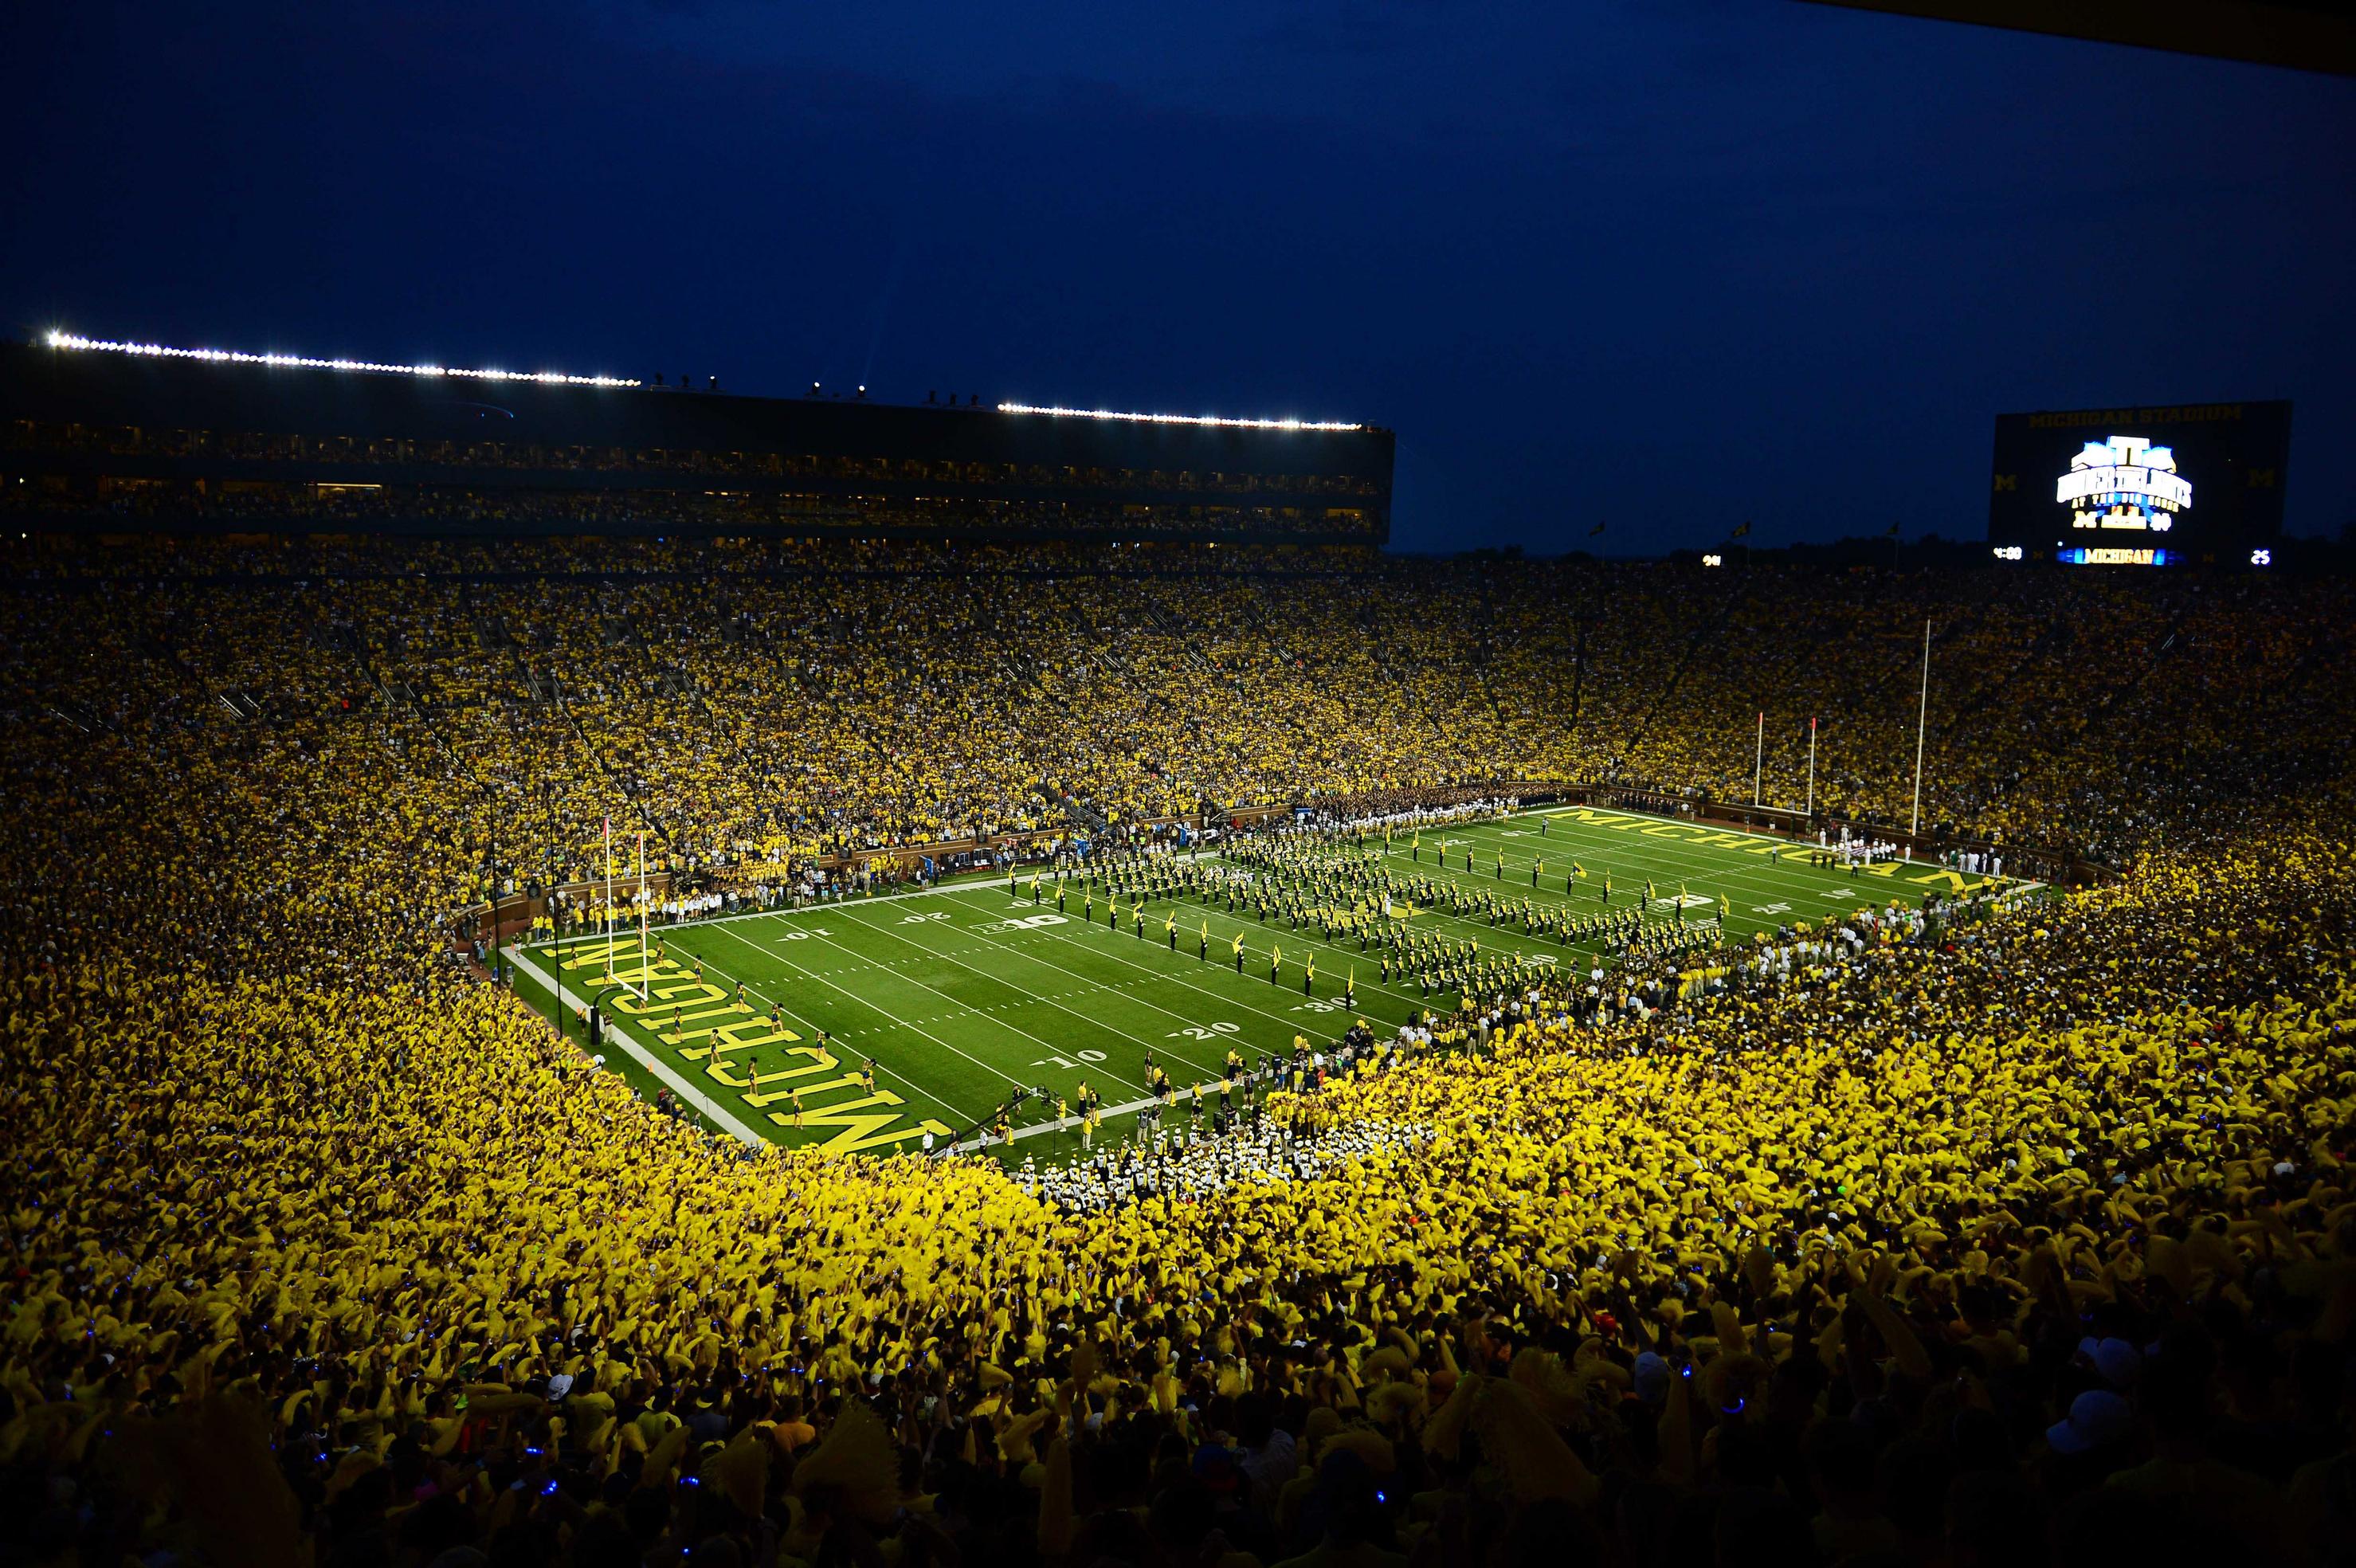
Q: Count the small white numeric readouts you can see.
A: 3